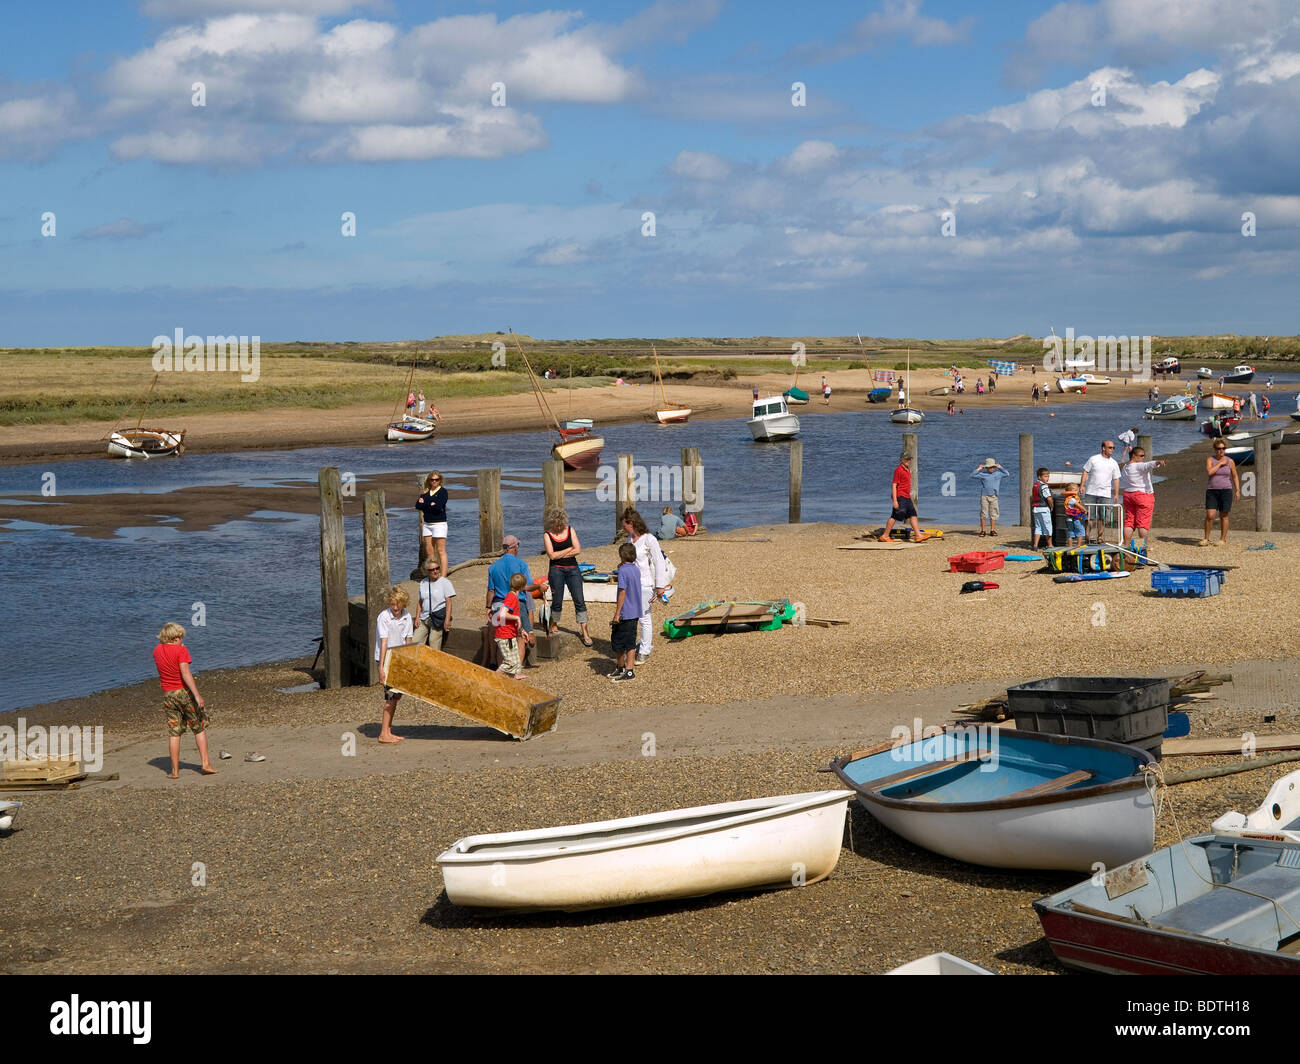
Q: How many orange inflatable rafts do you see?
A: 0